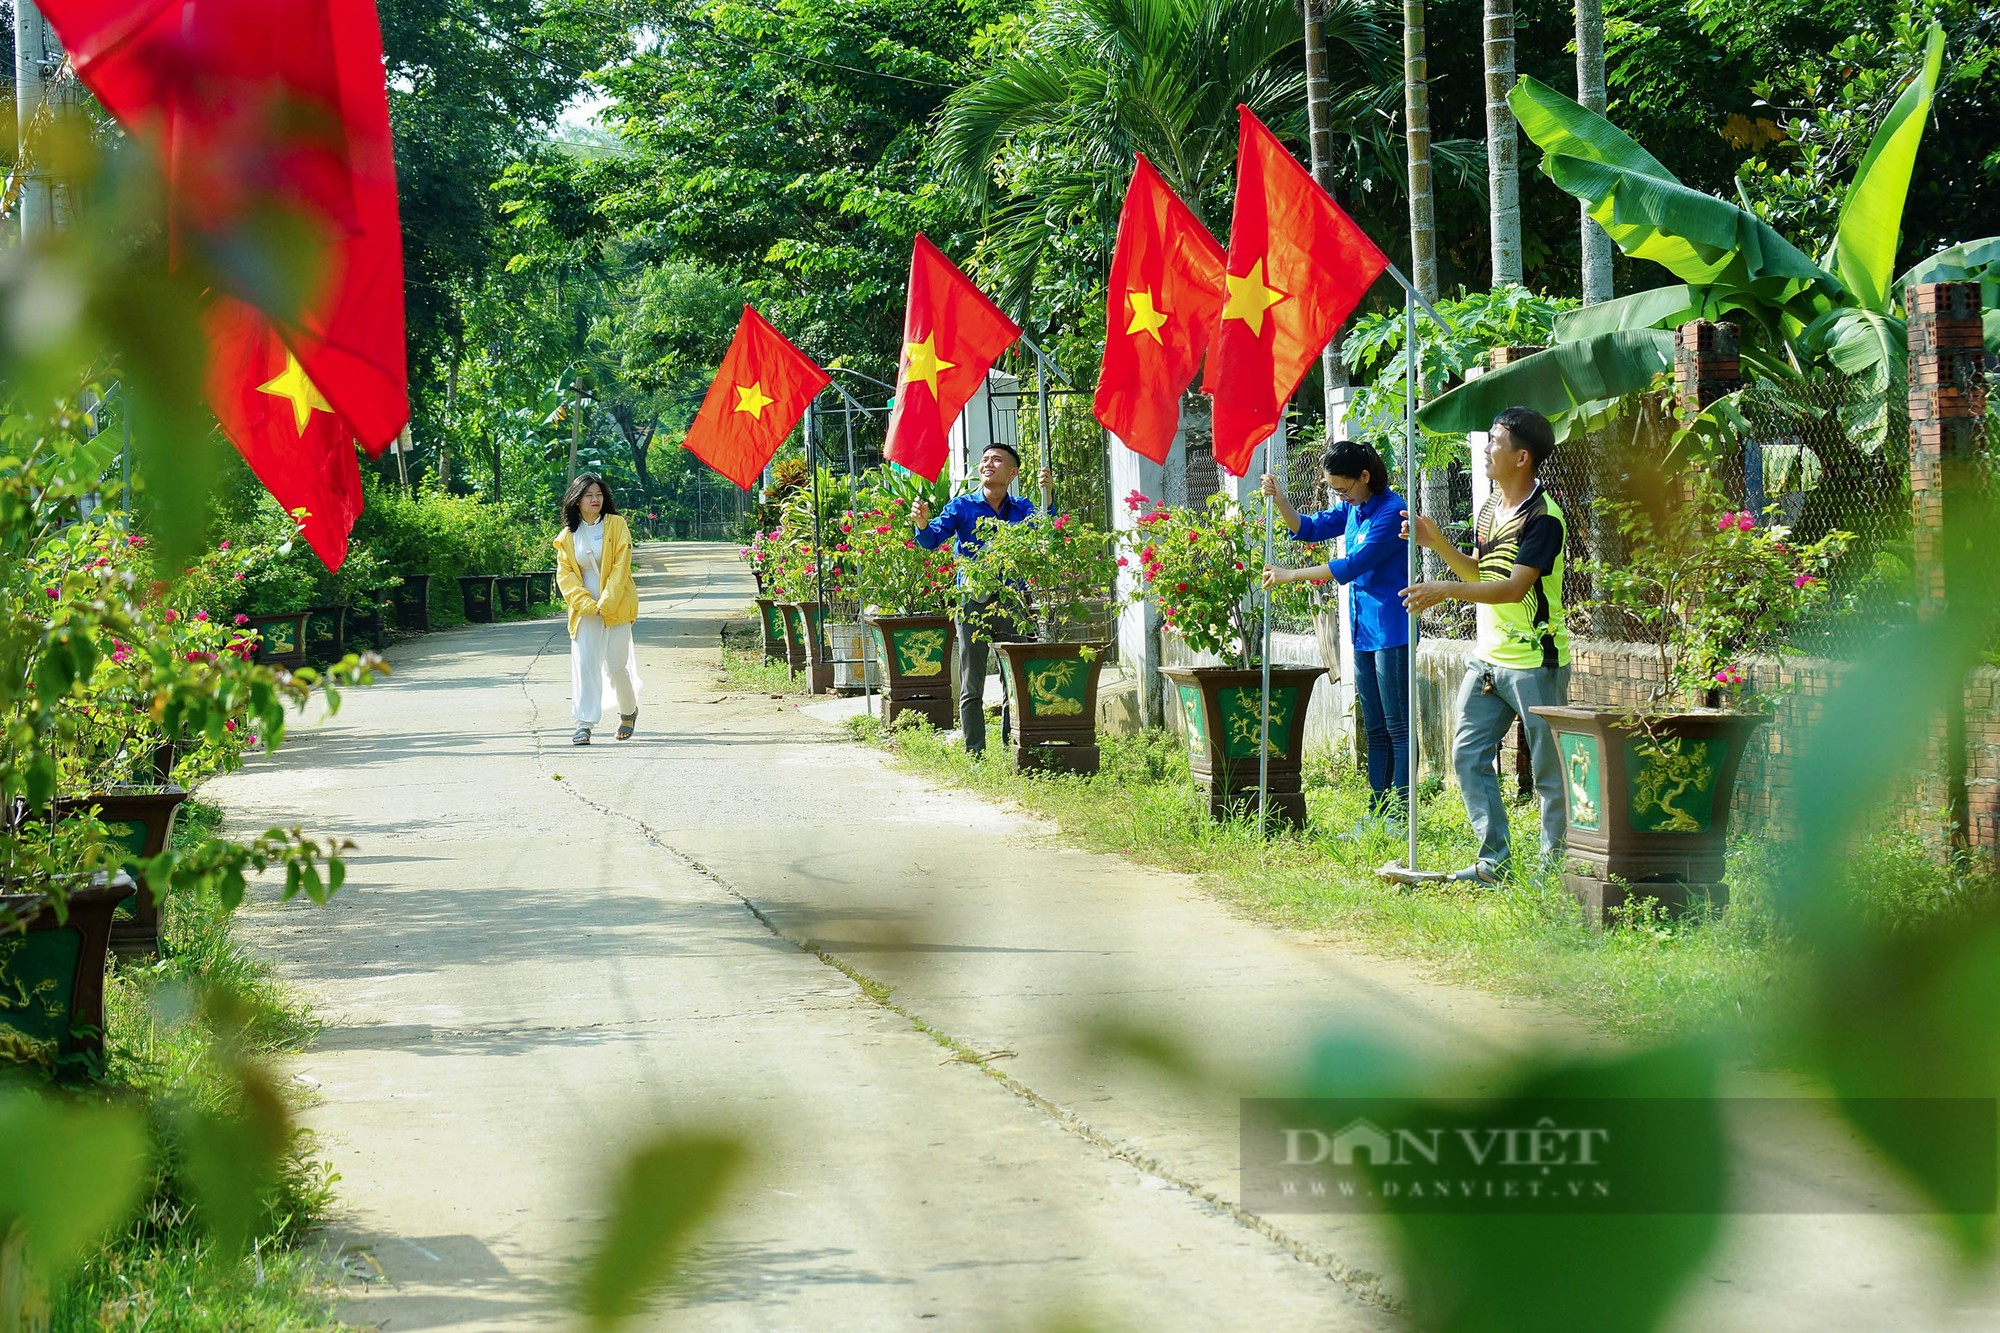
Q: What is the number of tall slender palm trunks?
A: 4